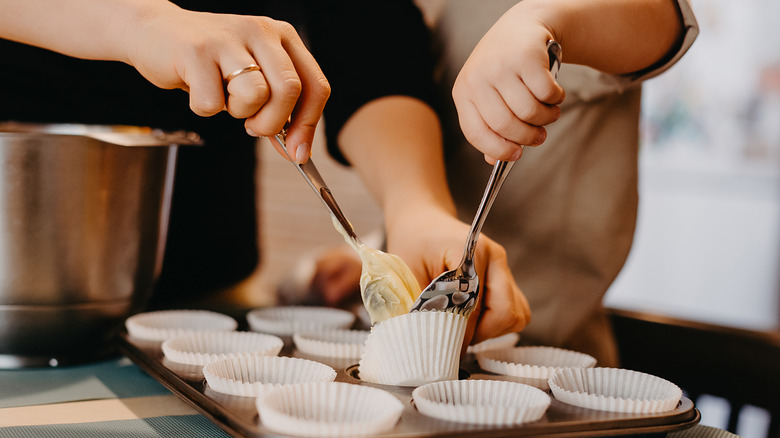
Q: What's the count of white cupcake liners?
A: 11